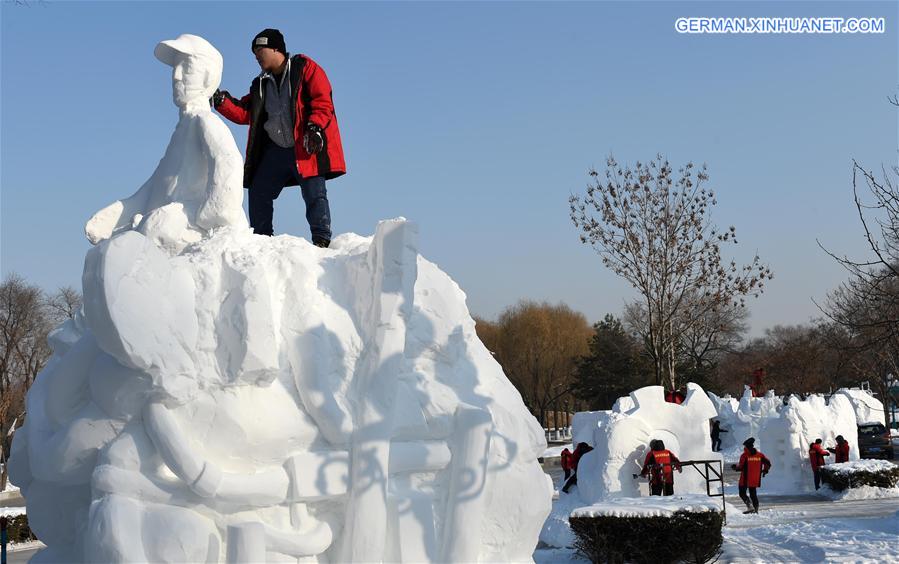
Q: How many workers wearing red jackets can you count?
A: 7